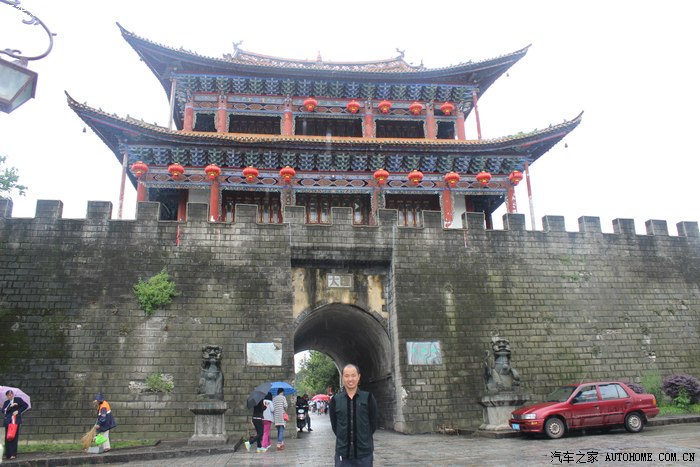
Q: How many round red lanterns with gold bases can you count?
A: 15